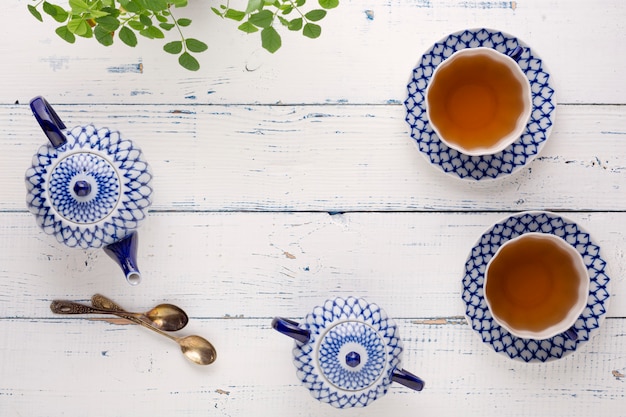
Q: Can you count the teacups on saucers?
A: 2